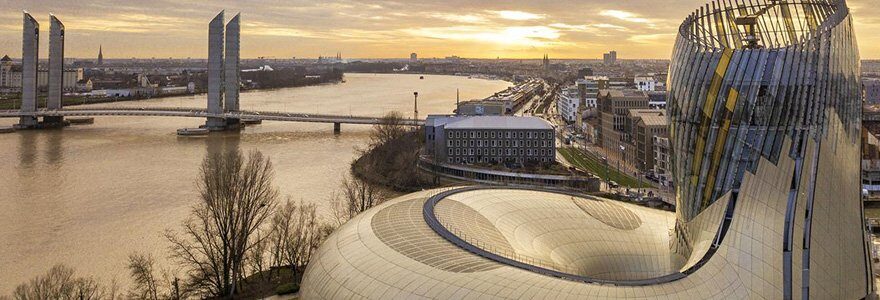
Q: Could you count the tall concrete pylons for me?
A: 4